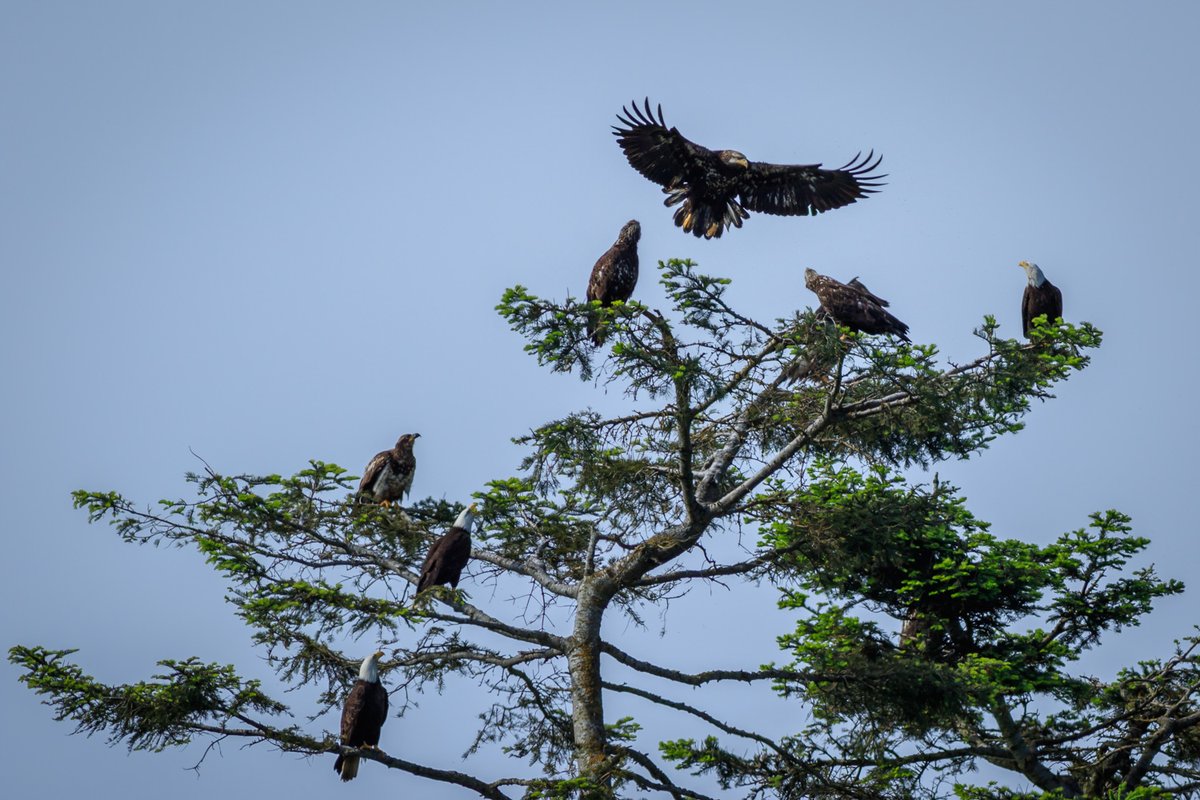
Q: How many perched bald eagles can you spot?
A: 6